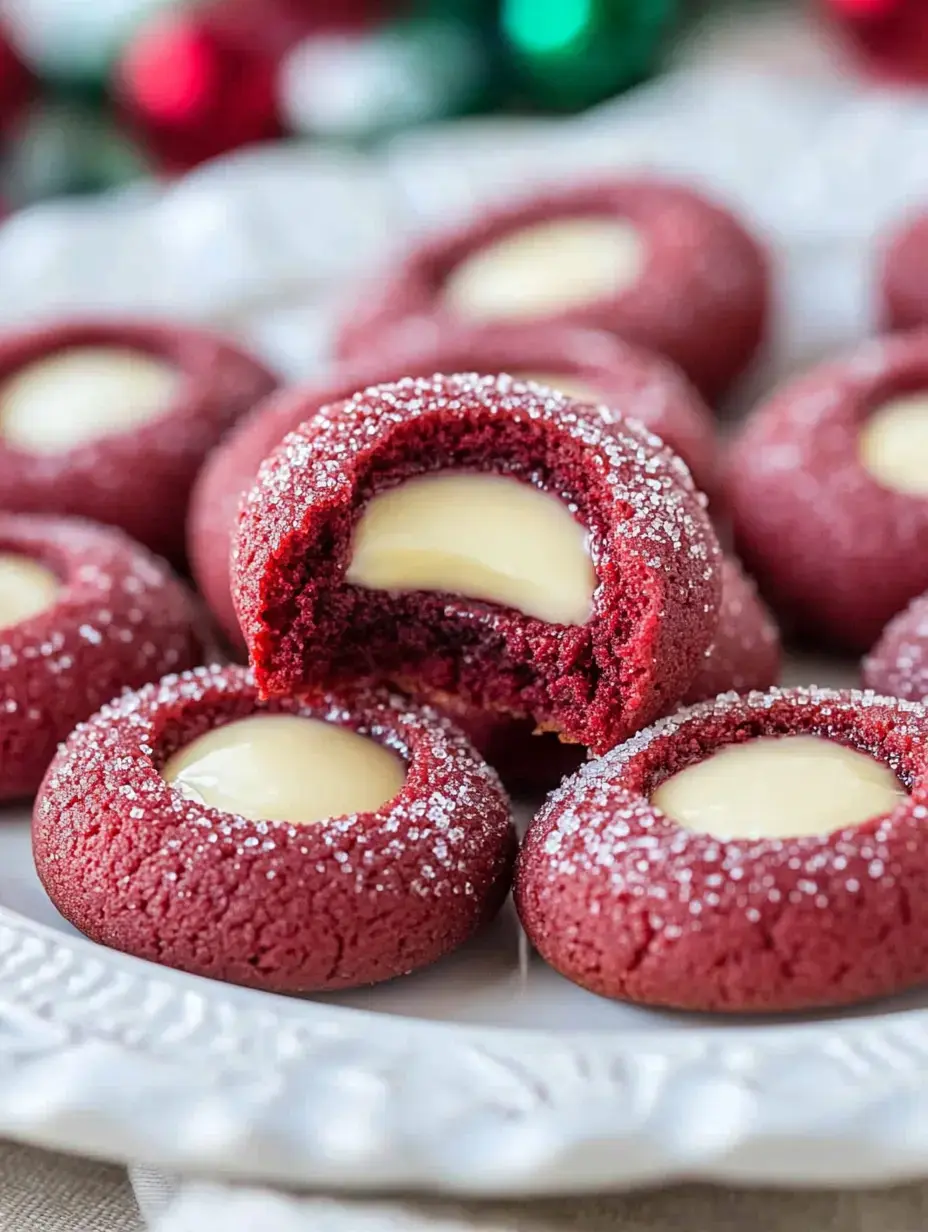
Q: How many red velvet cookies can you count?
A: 11